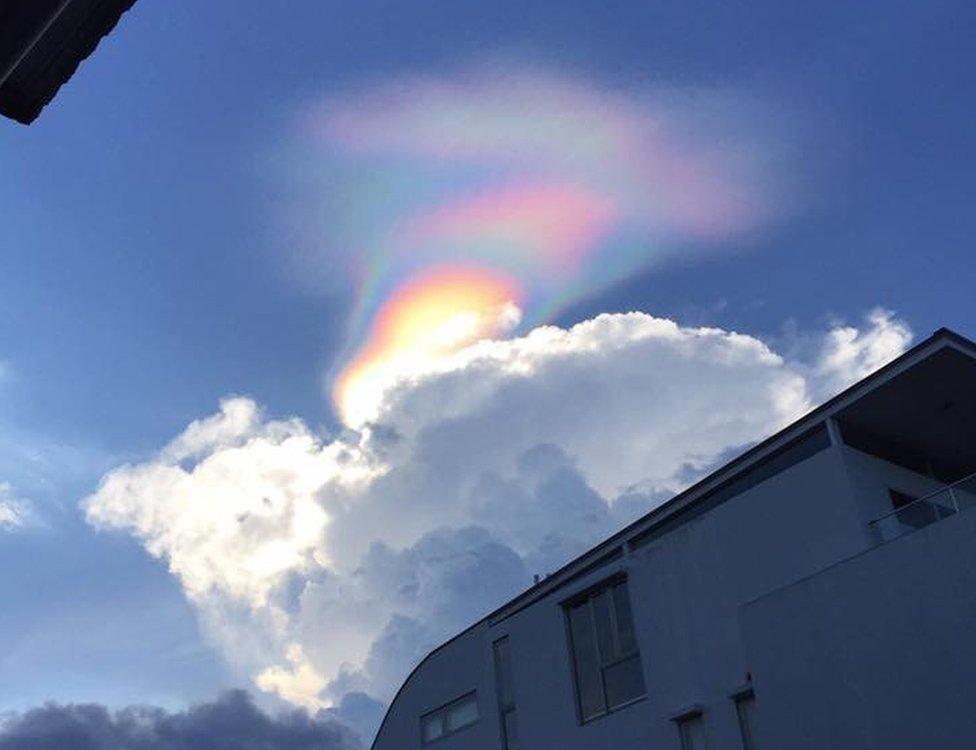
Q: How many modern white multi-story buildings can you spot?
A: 1